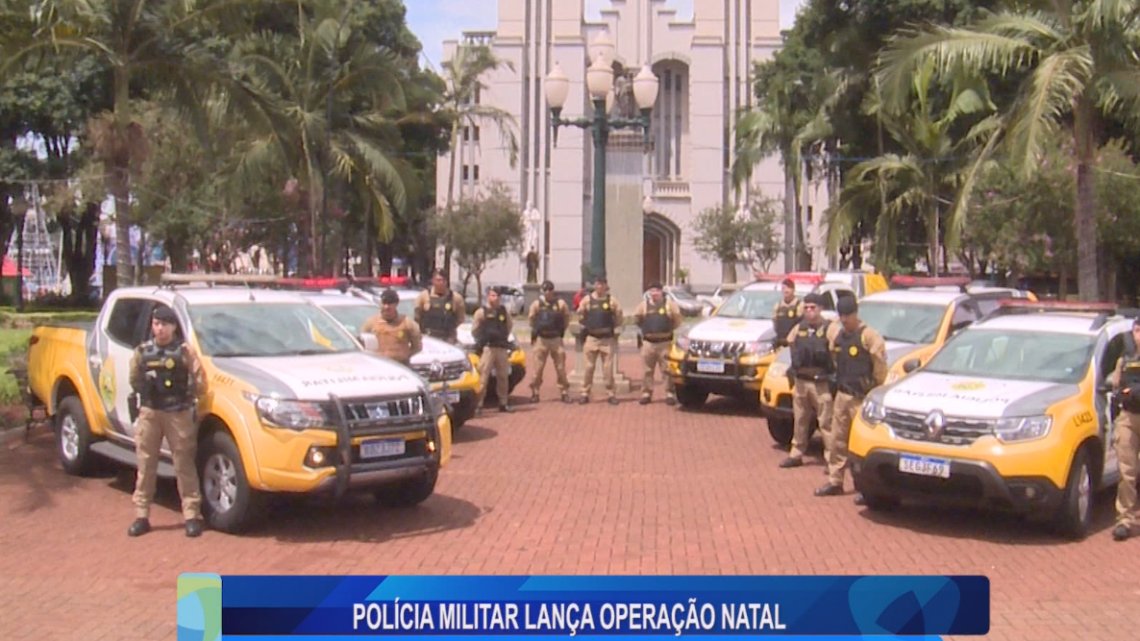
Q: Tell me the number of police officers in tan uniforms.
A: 11